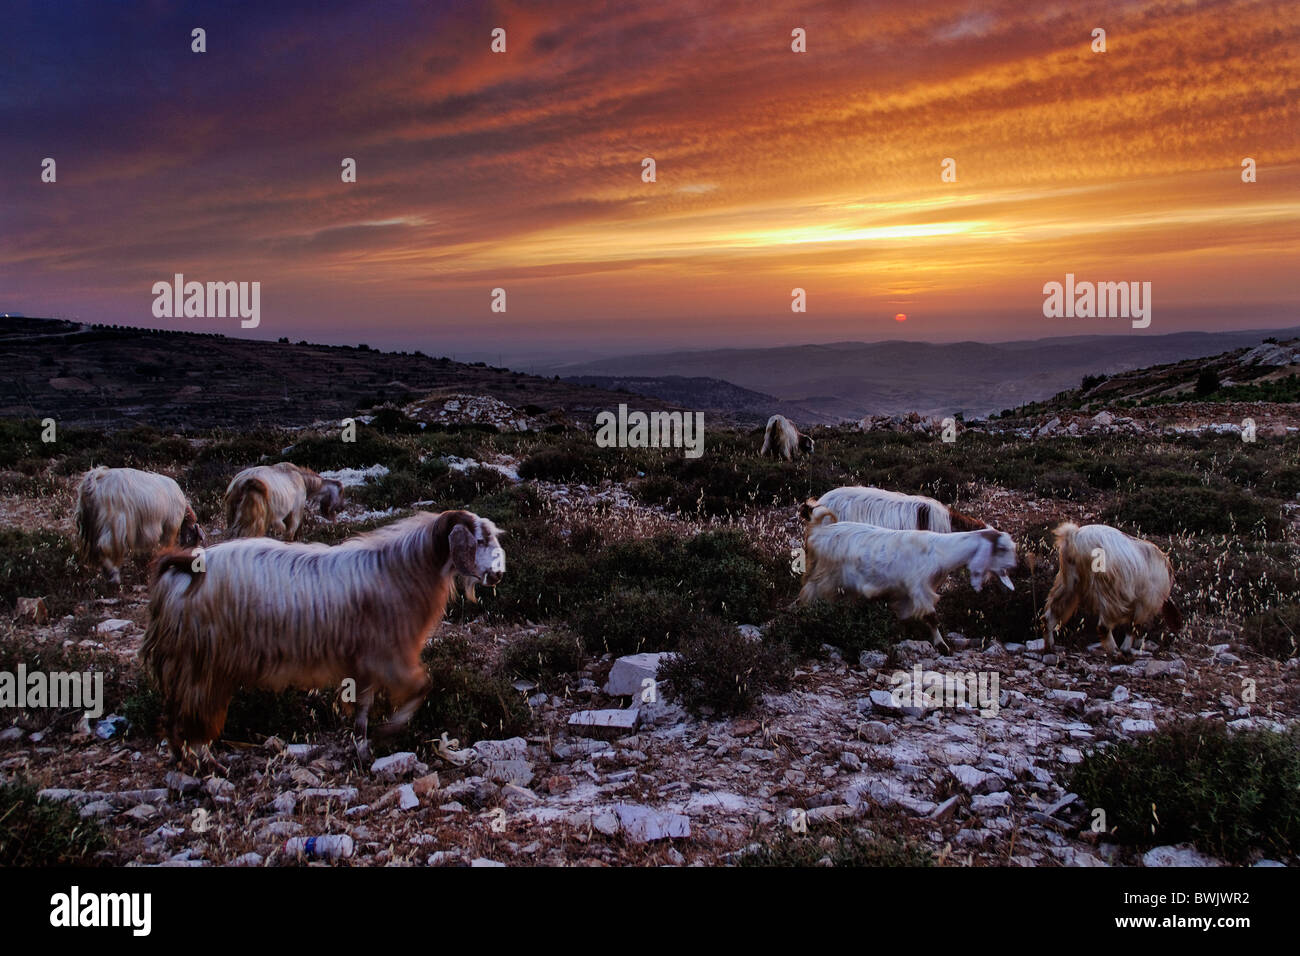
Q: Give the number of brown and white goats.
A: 7